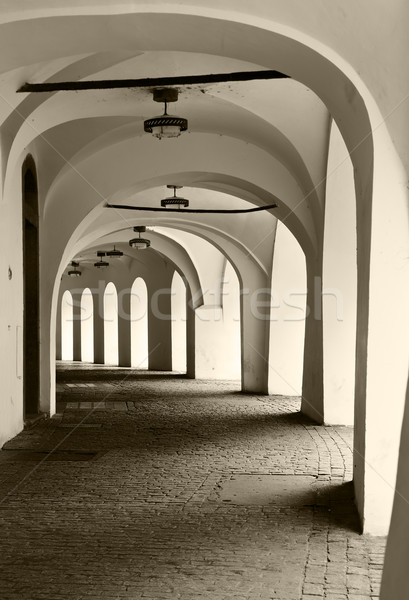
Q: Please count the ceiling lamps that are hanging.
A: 6